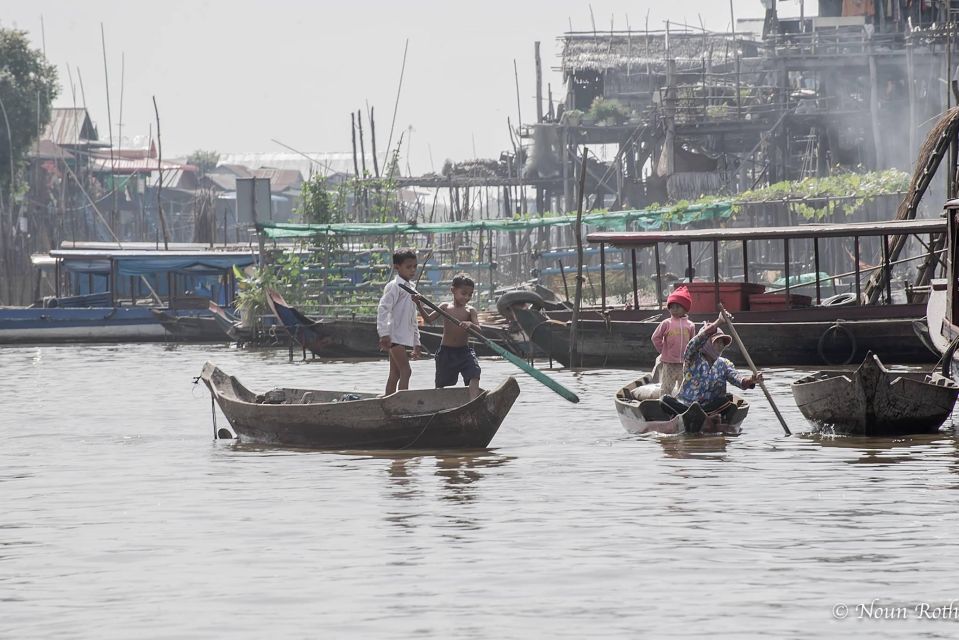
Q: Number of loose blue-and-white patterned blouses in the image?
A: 1